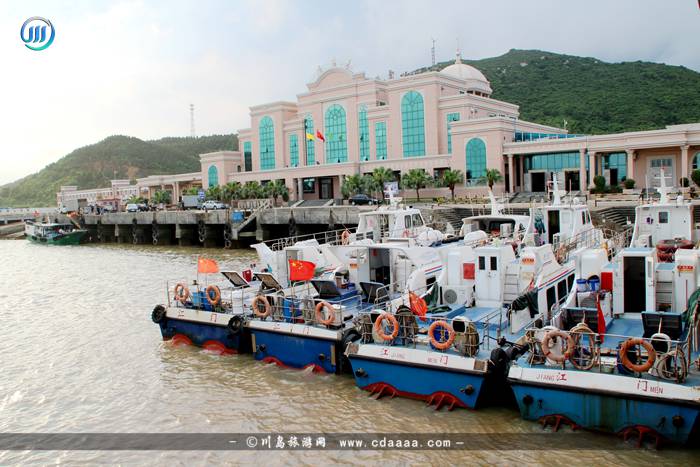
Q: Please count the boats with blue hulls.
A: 4